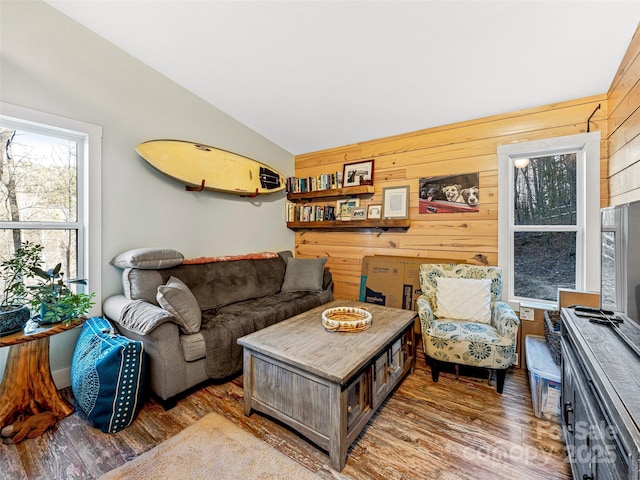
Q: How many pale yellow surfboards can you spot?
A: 1